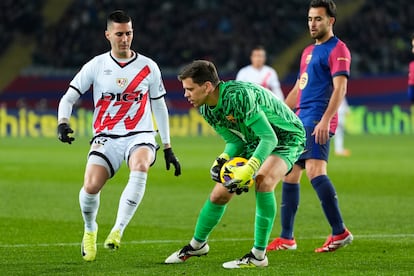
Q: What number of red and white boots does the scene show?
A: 2